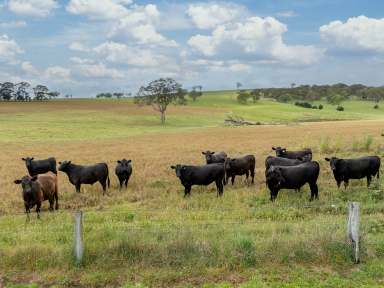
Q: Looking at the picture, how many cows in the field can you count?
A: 11